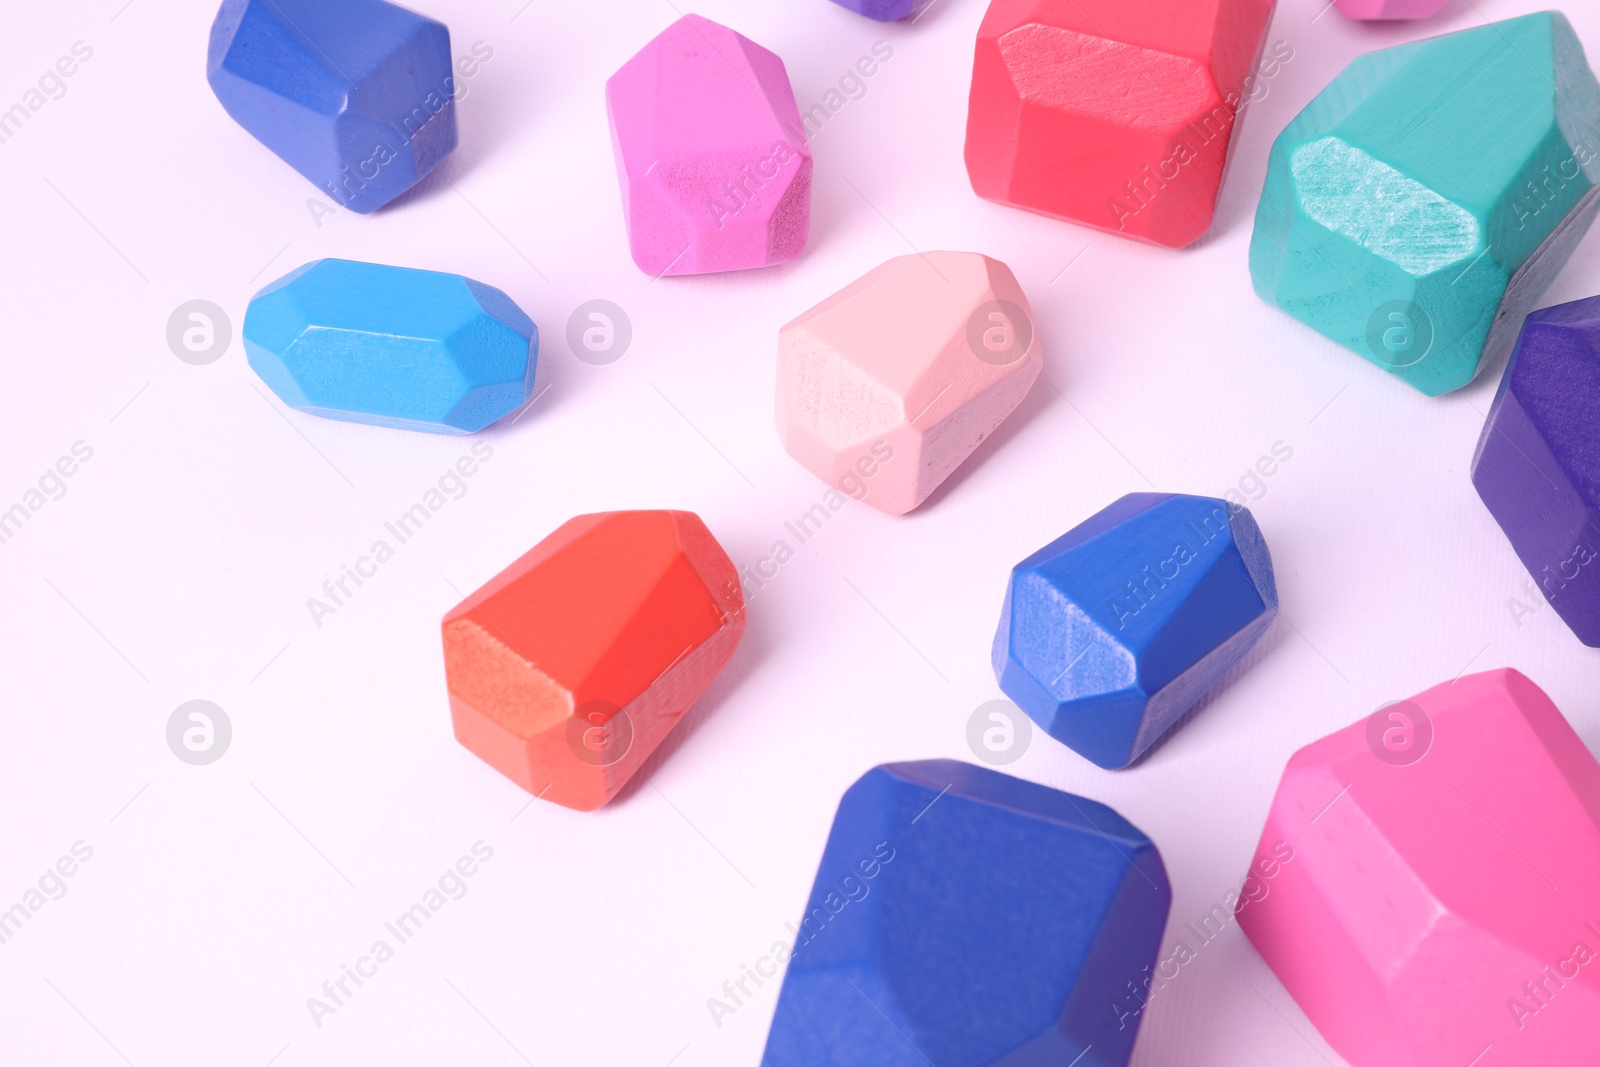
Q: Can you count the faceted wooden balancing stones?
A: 13